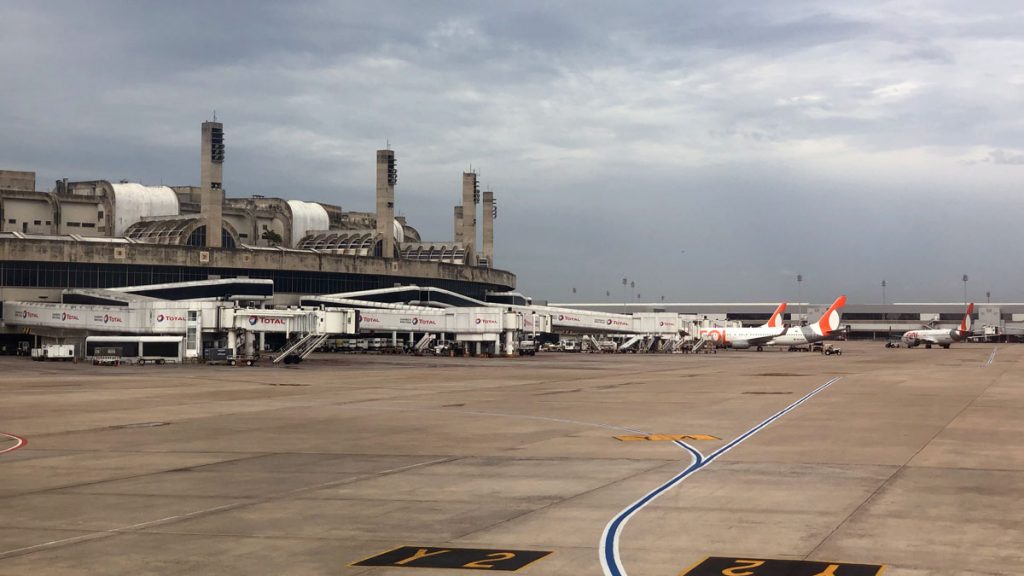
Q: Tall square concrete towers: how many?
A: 5